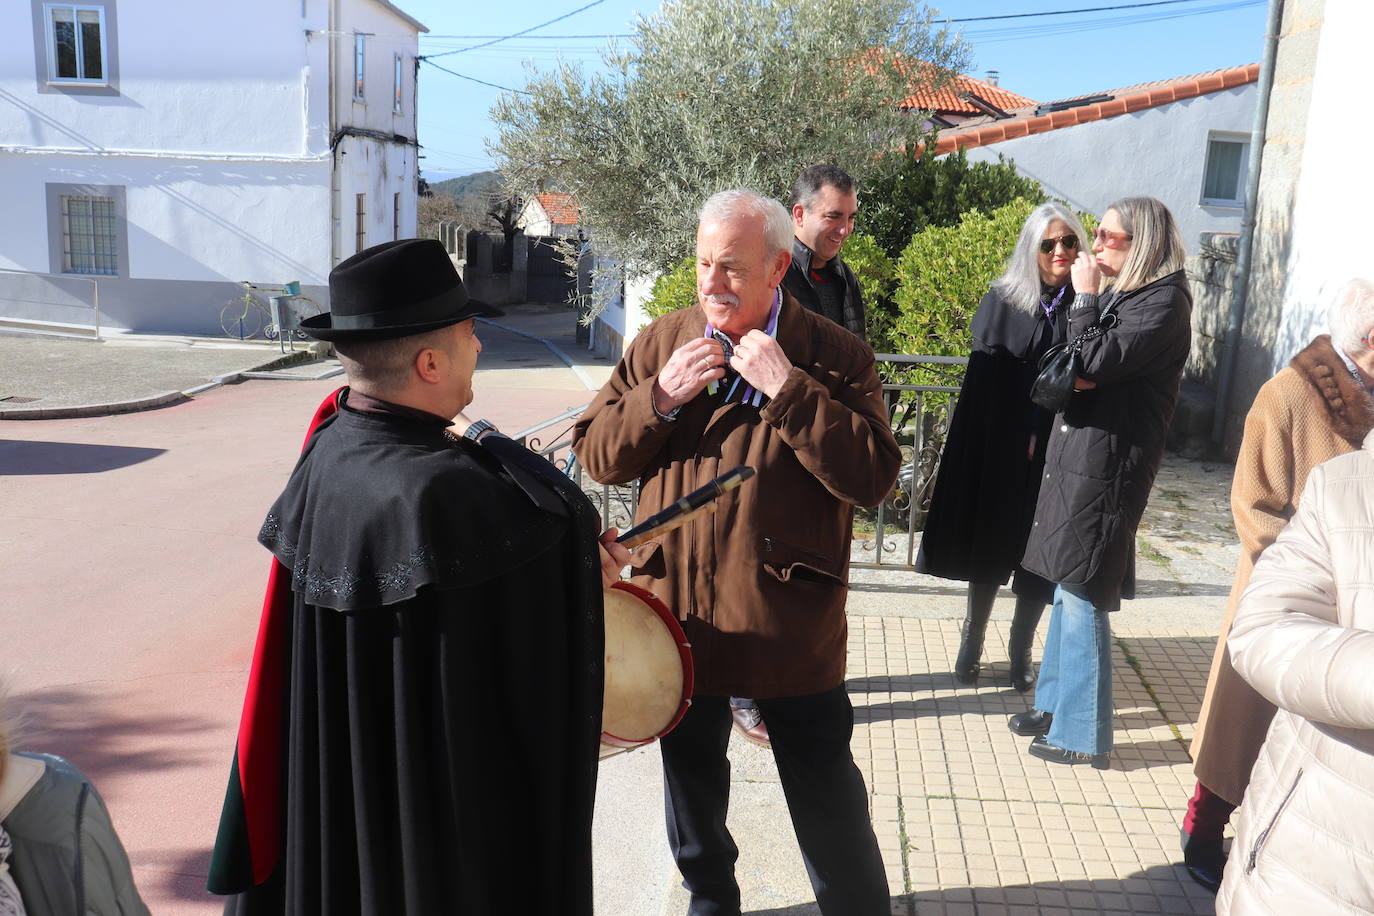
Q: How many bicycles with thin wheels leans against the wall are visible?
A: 1